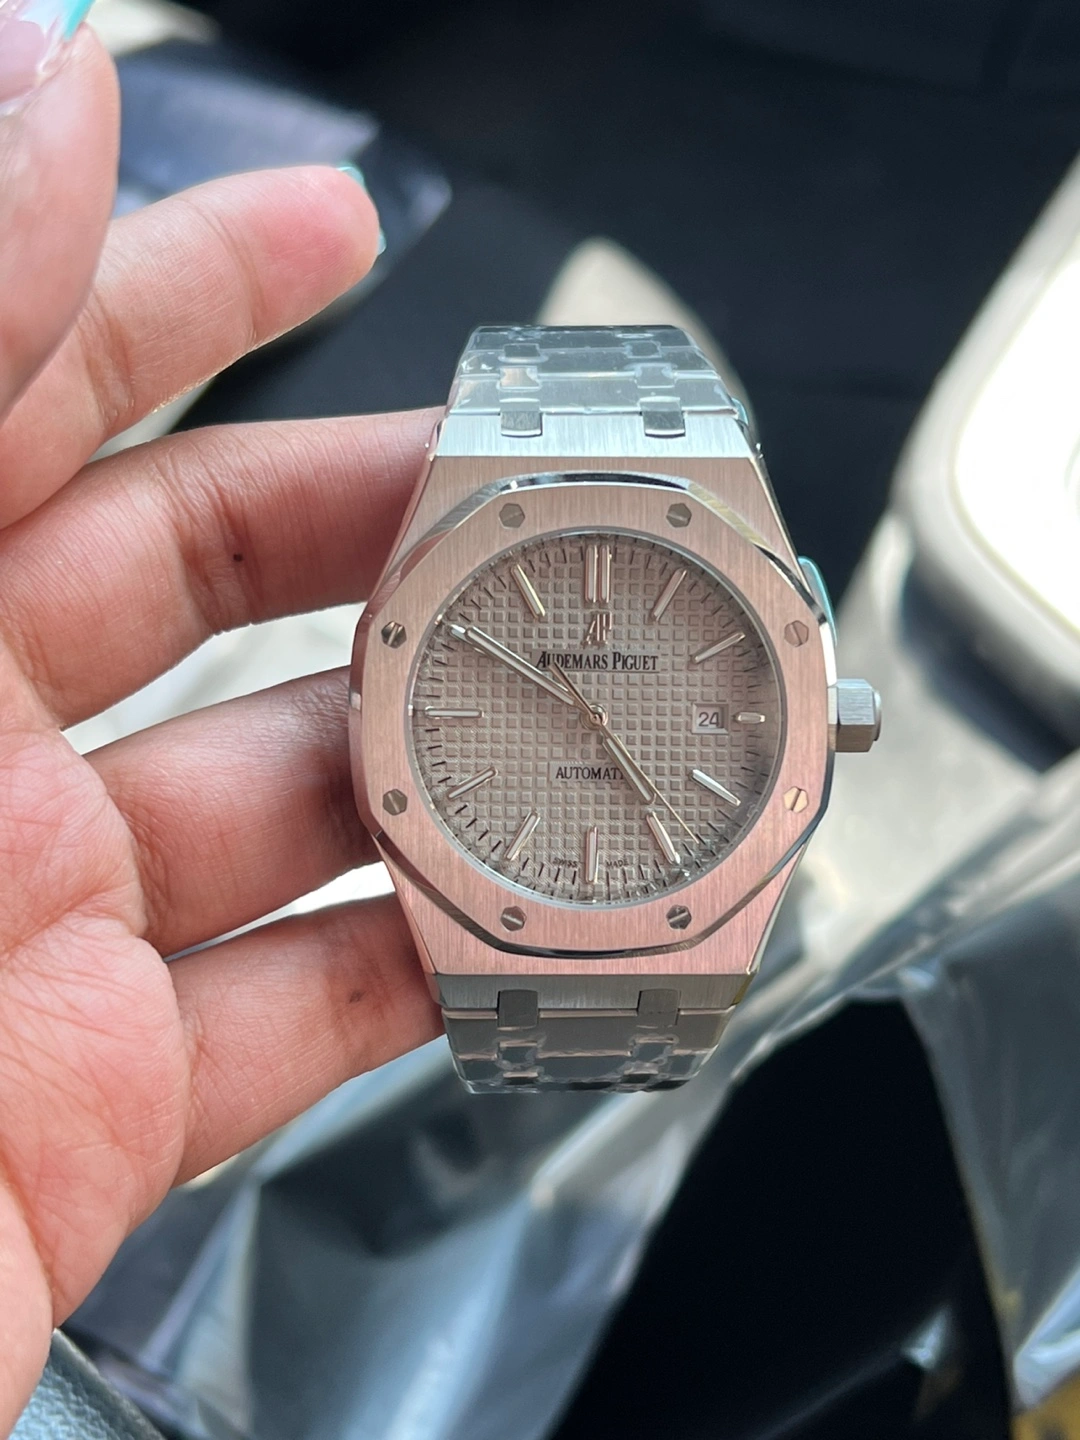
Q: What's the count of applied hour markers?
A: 12